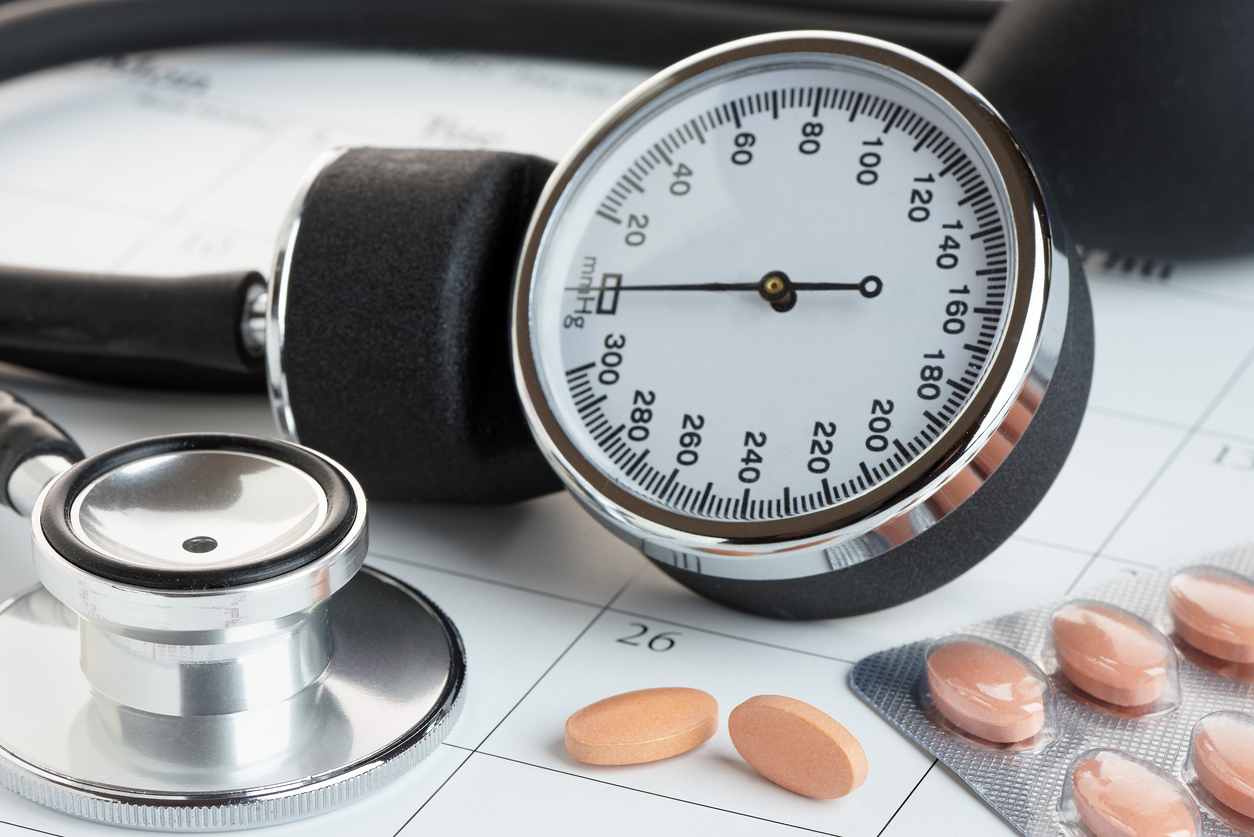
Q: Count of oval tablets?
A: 7